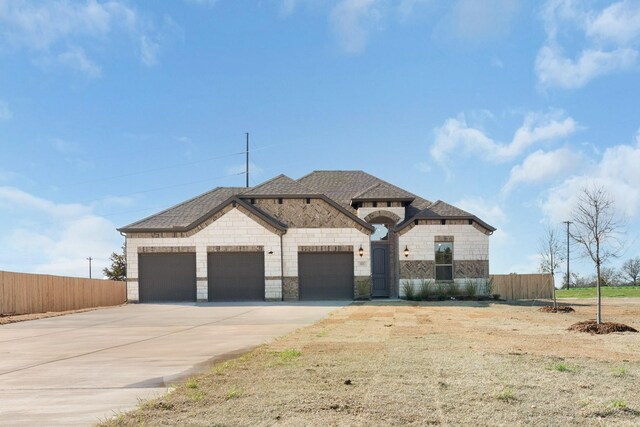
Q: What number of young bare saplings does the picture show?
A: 2